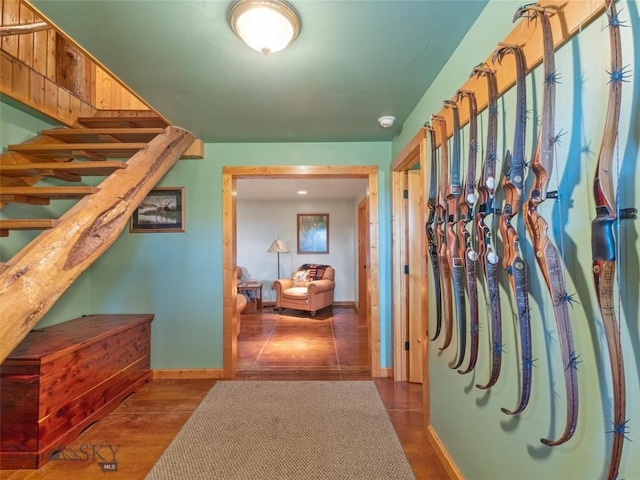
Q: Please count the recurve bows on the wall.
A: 8